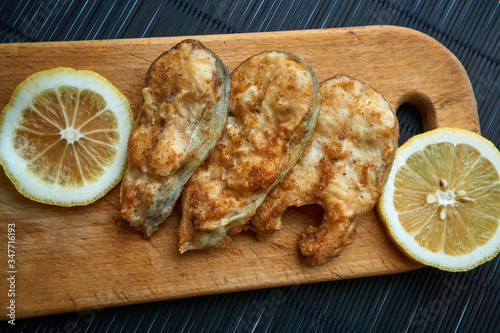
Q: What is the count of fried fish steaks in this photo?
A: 3